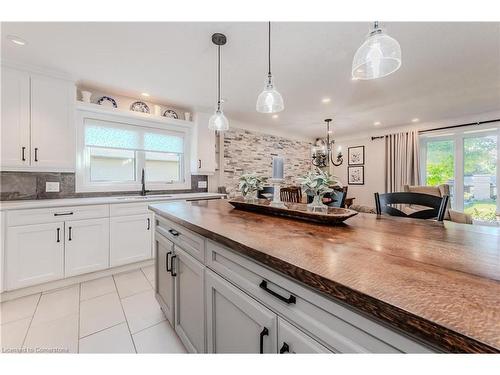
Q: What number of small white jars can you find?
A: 3